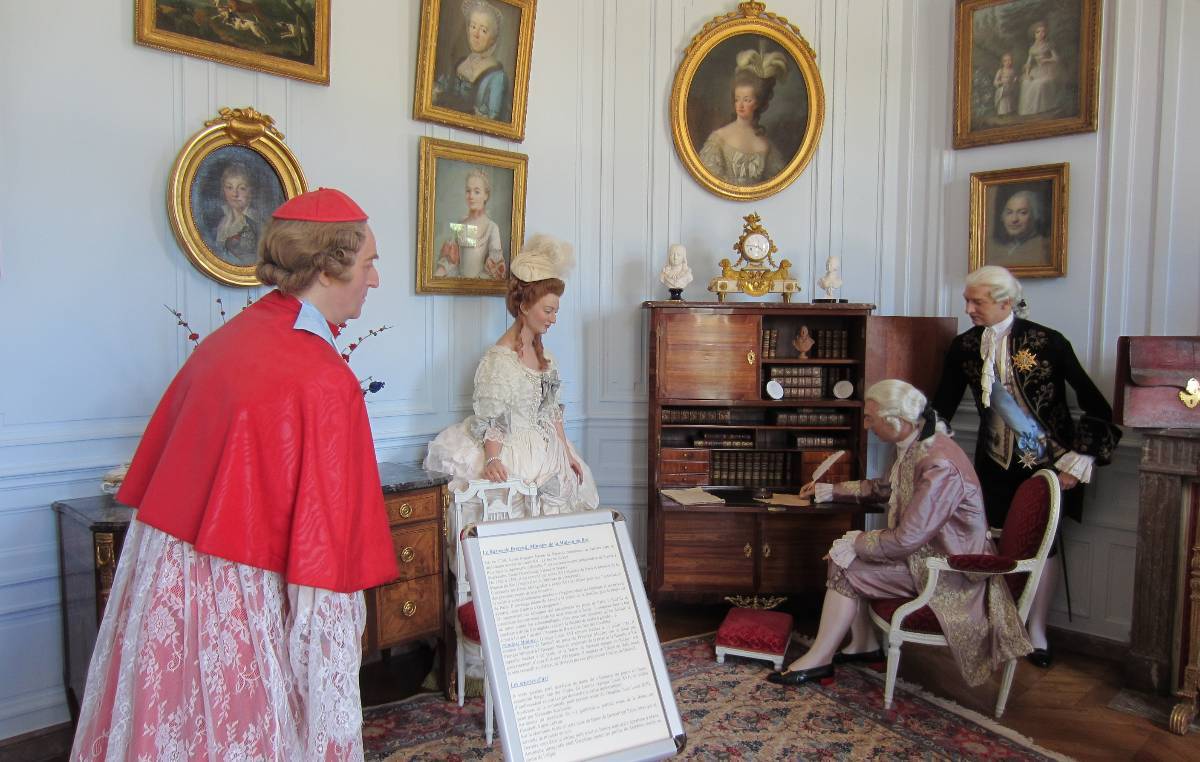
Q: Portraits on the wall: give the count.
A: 6